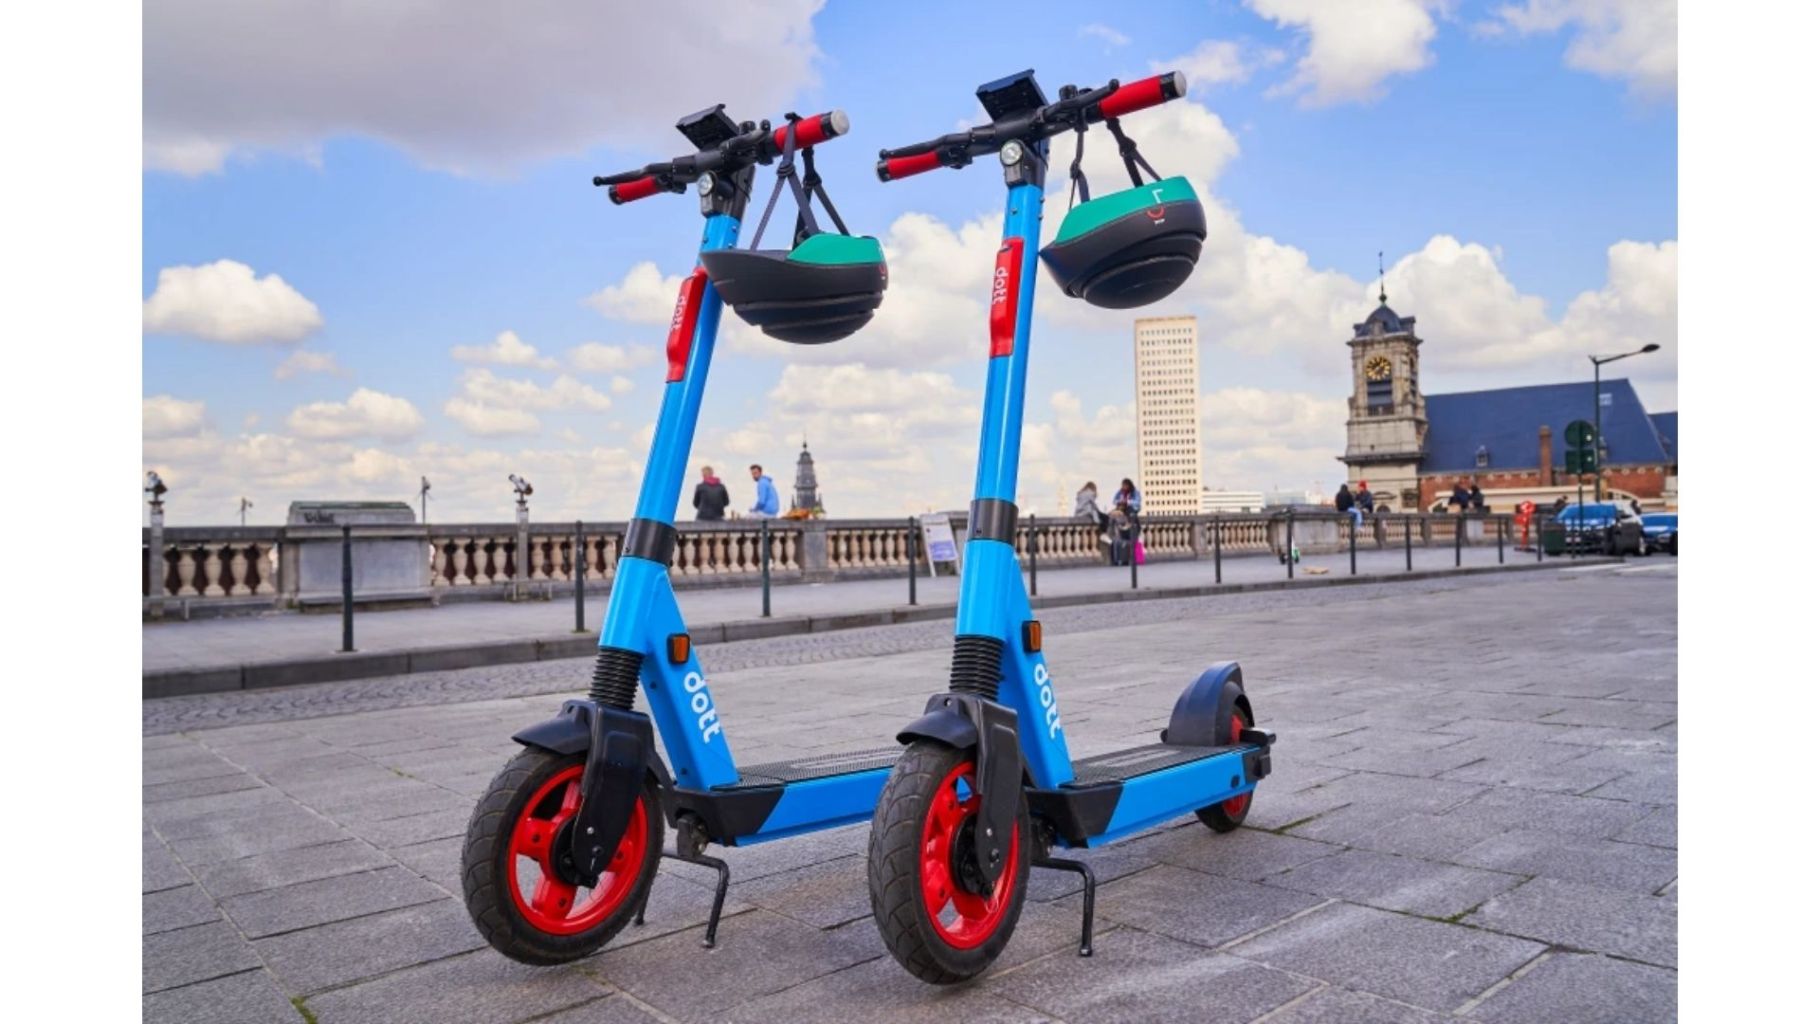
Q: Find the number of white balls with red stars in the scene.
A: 0